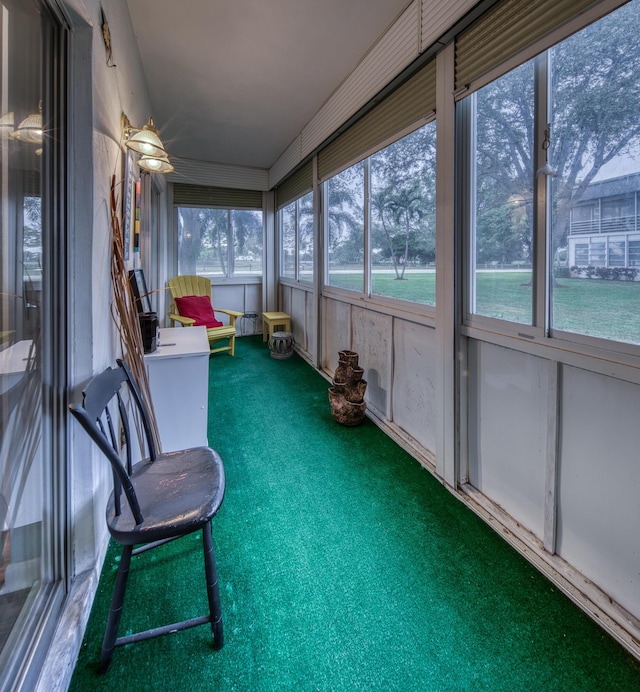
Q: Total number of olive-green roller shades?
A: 4